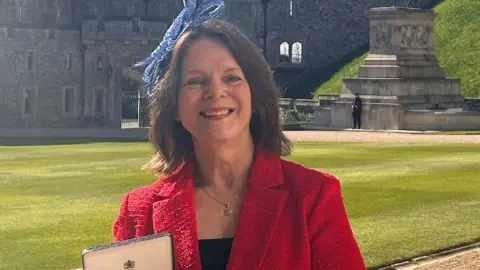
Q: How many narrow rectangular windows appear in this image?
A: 6